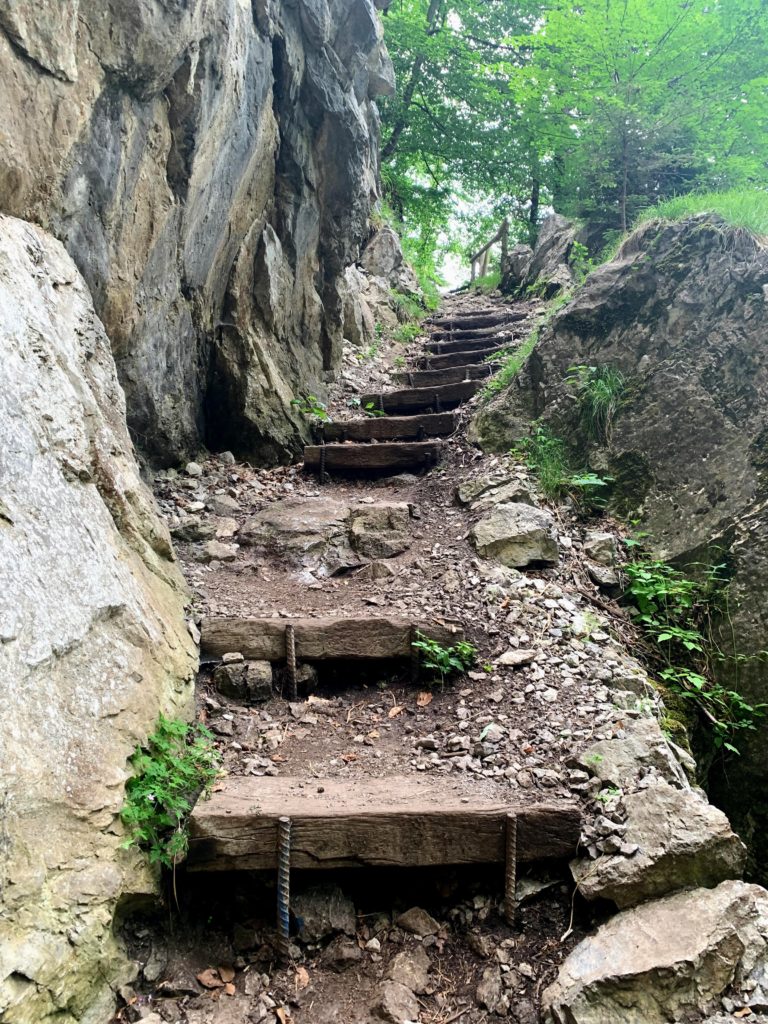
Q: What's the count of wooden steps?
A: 11